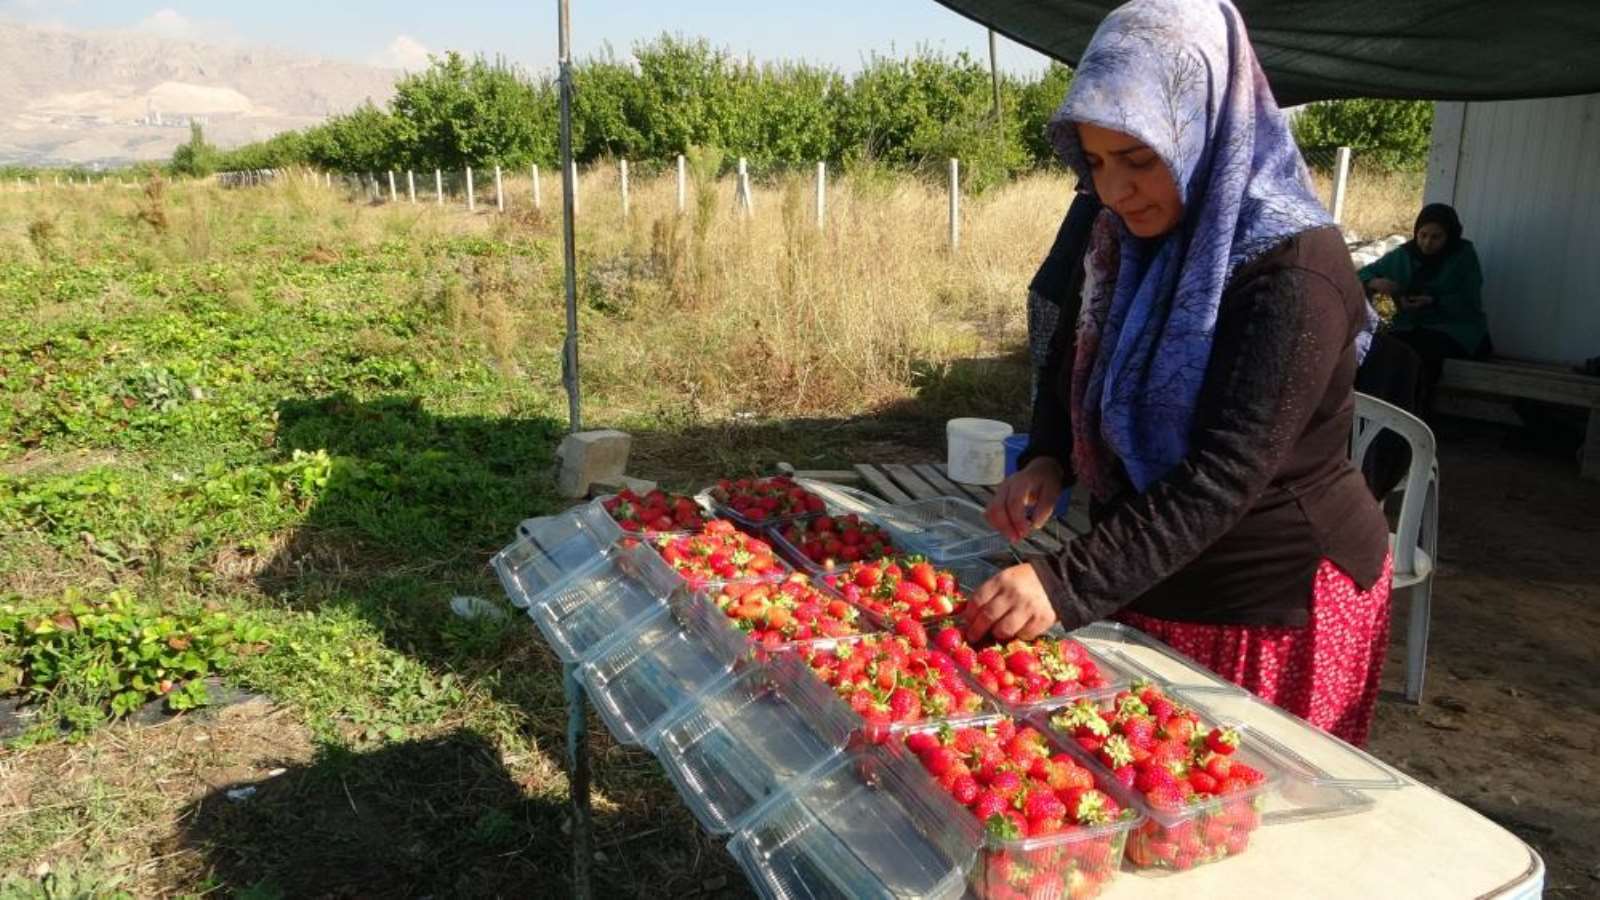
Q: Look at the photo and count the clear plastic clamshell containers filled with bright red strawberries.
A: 10